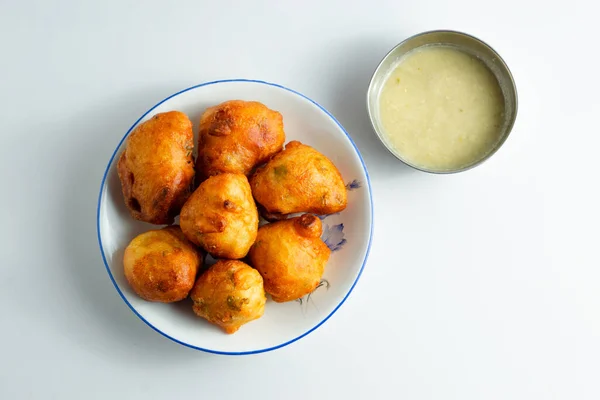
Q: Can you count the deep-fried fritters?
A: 7